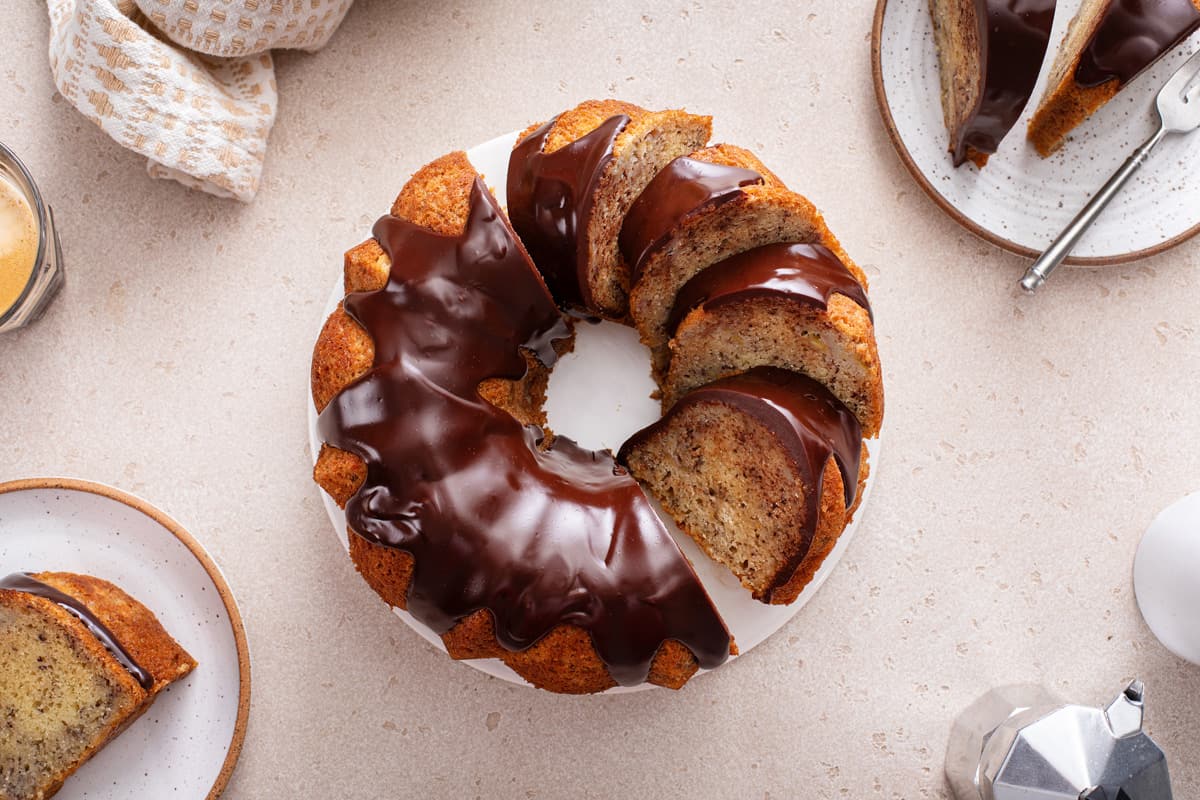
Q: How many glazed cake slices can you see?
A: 7